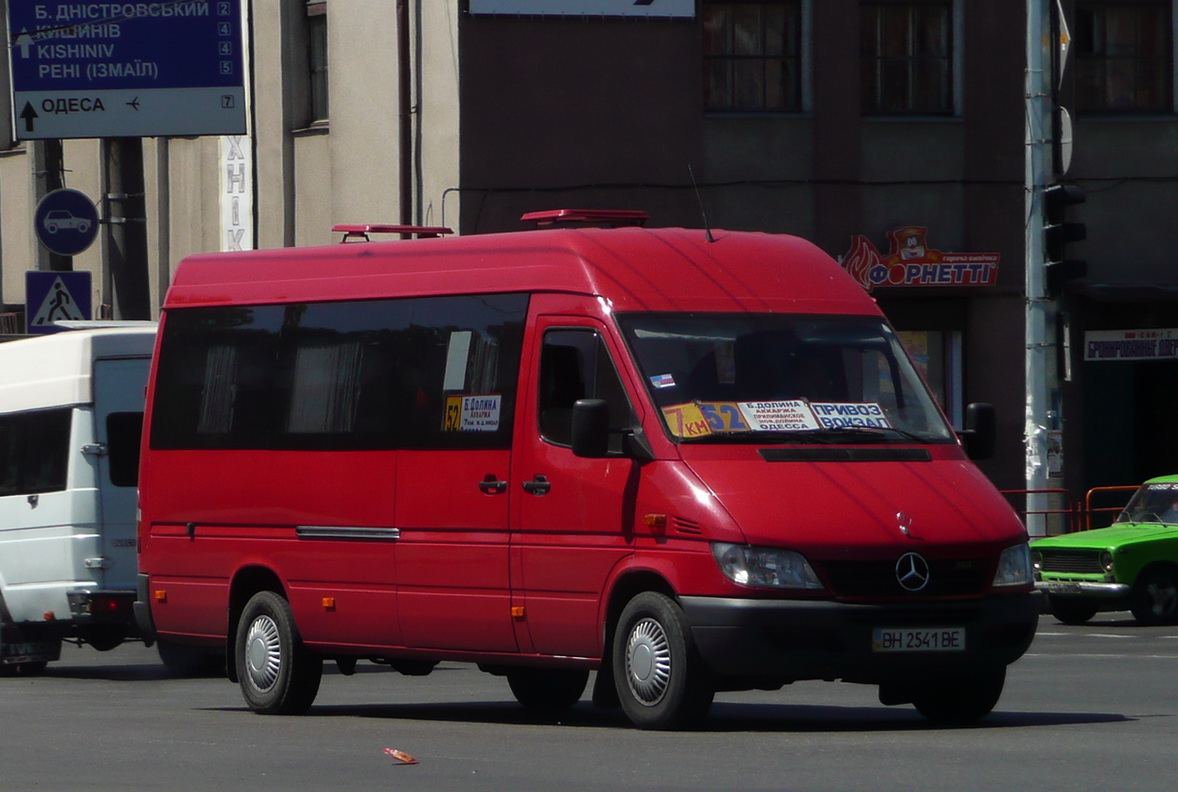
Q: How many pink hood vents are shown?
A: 0